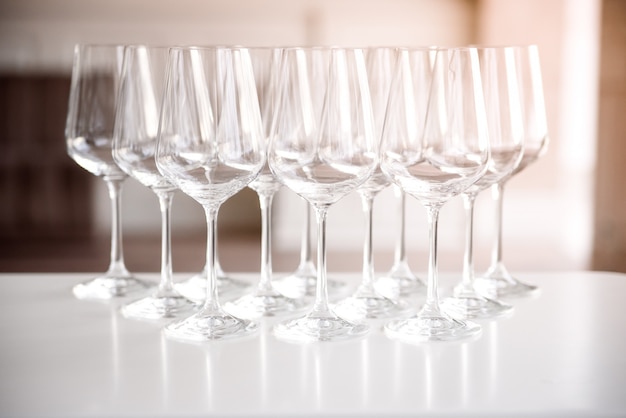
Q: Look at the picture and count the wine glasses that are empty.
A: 12